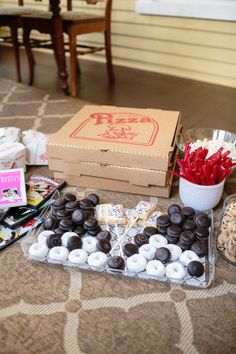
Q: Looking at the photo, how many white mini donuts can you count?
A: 14